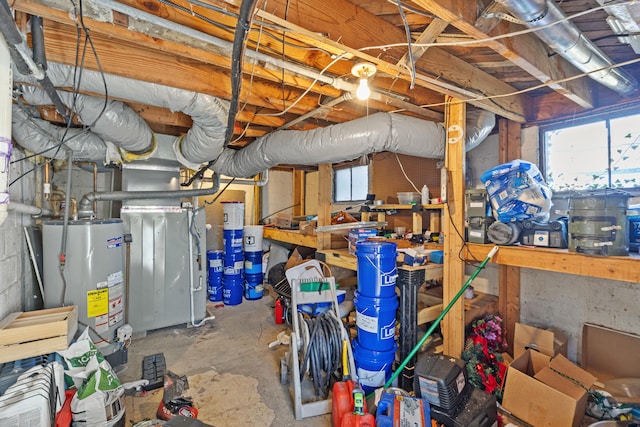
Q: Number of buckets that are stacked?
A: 12